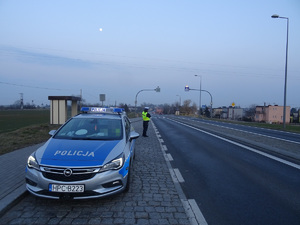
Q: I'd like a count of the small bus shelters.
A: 1